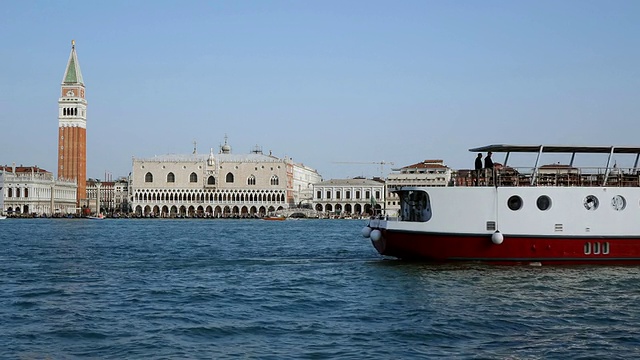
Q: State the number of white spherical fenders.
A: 3